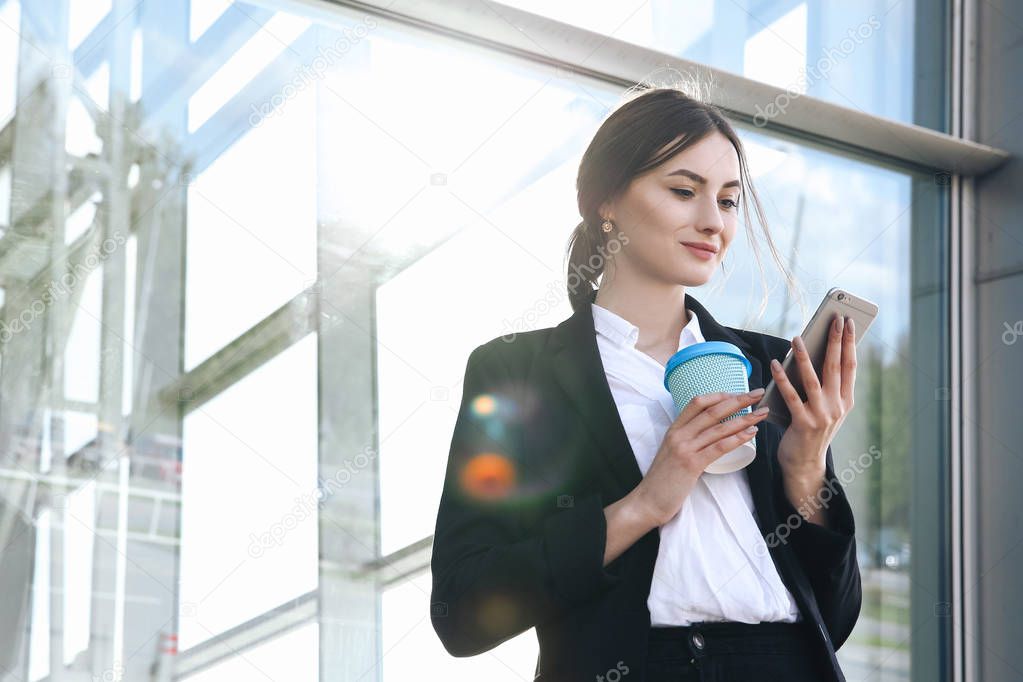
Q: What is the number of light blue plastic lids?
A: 1